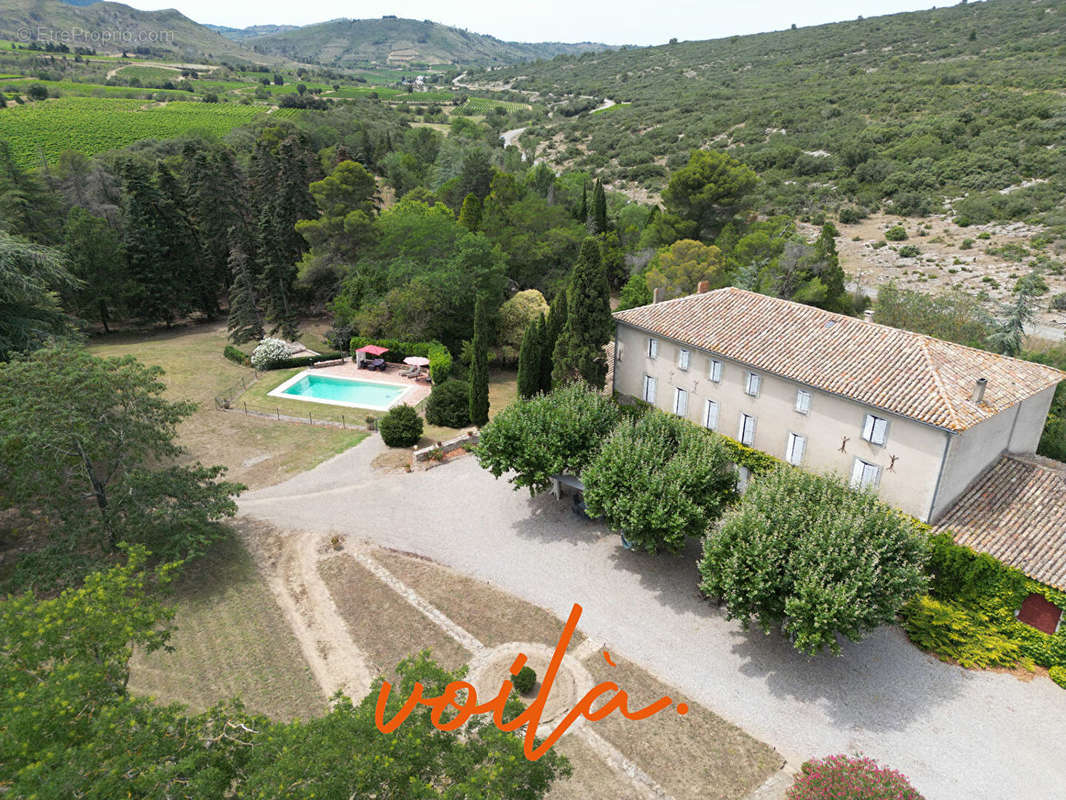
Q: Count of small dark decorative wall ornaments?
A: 2